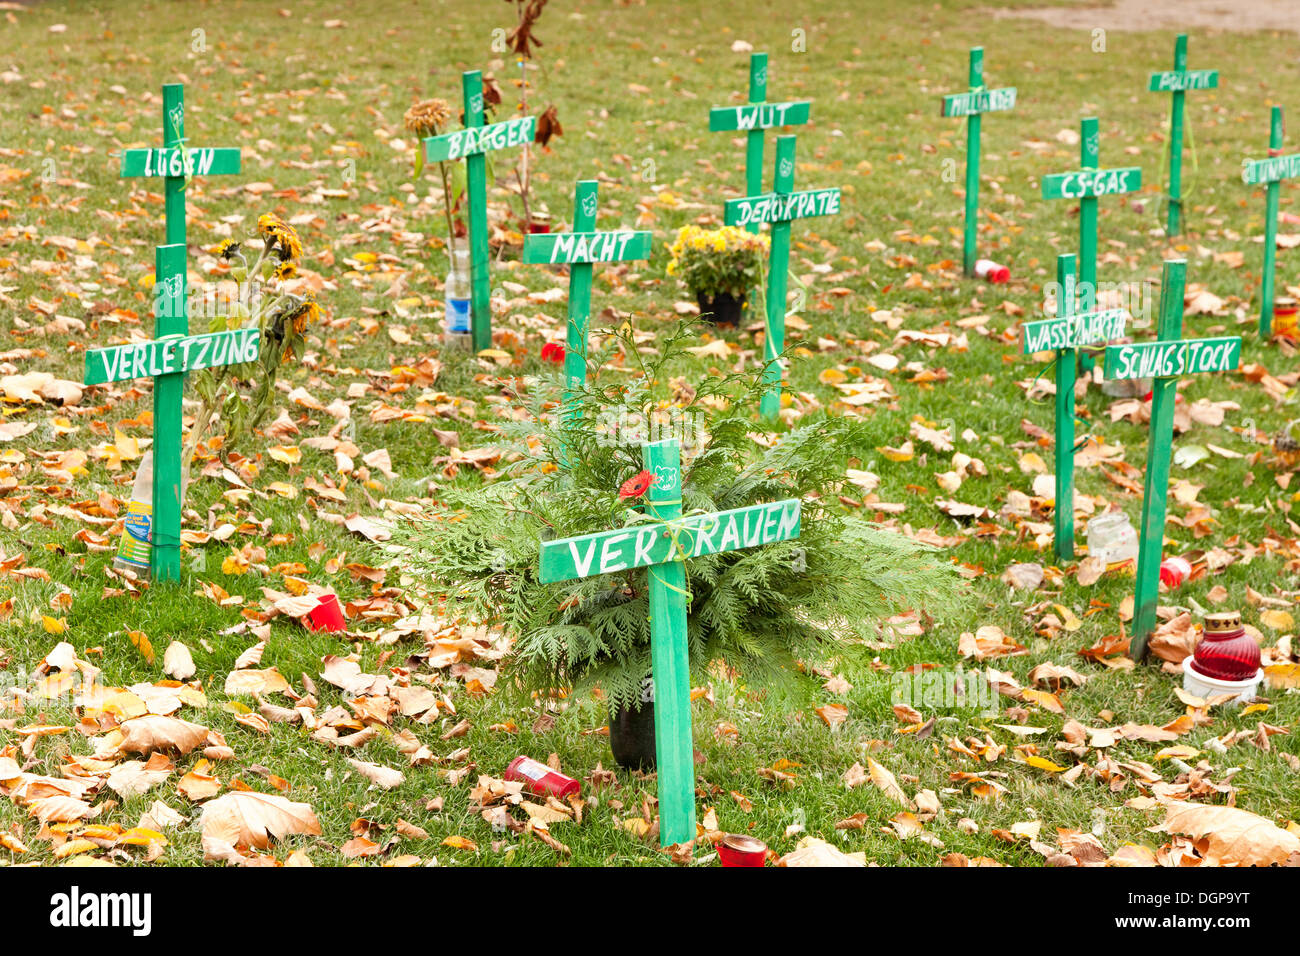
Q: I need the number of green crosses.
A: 13